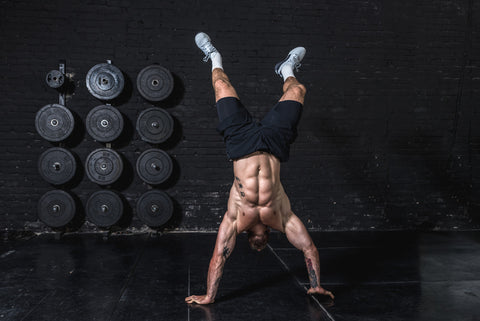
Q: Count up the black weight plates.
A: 12